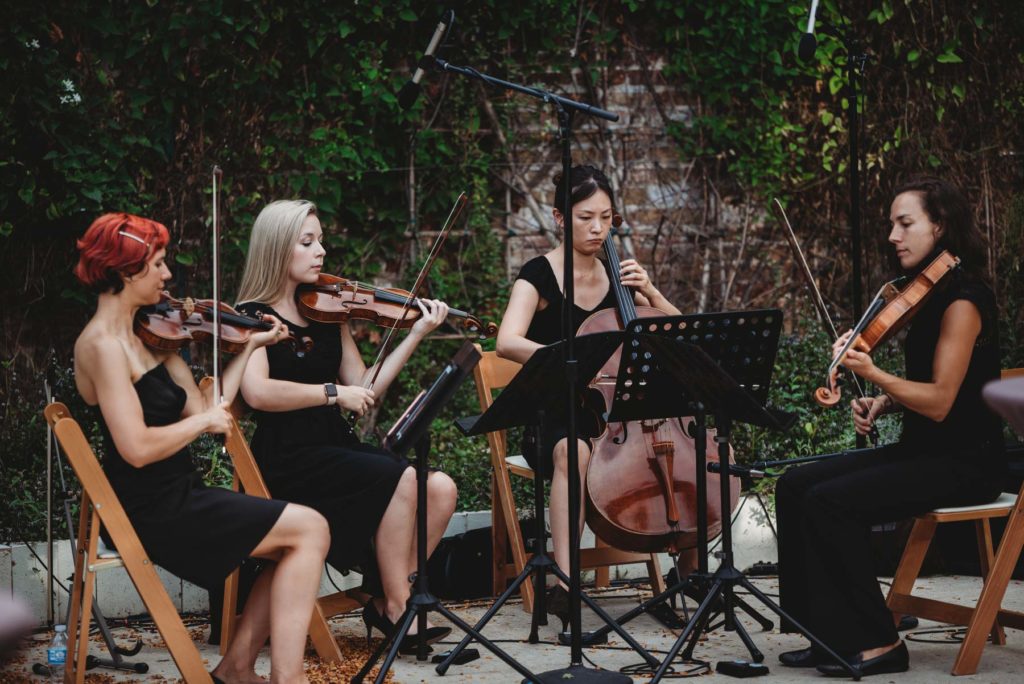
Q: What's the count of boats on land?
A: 0